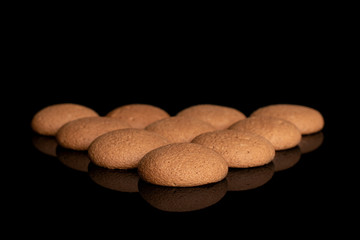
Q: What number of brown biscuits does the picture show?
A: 10